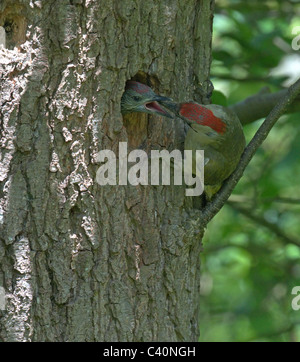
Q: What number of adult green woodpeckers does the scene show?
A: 1